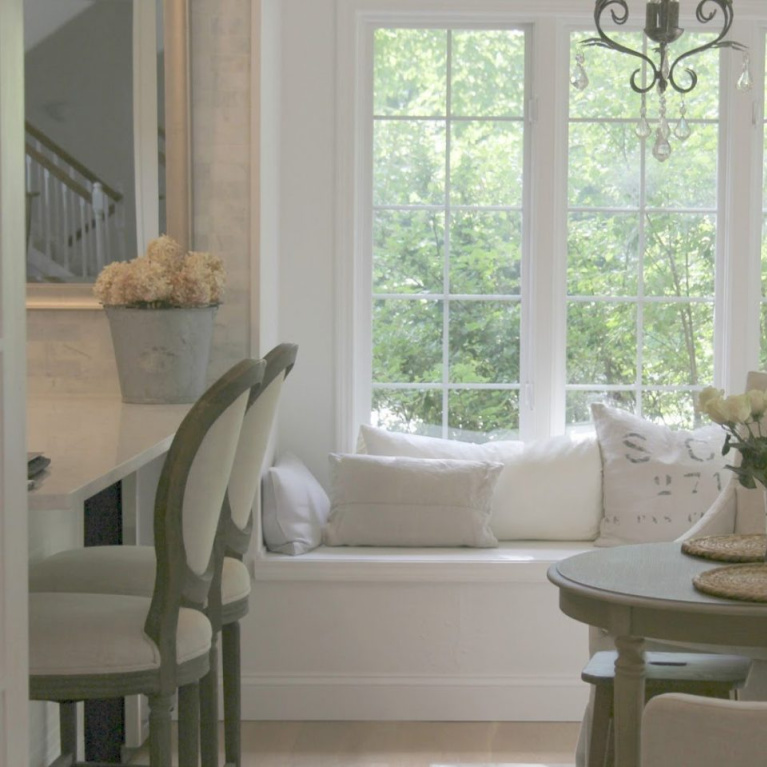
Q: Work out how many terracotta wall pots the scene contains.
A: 0